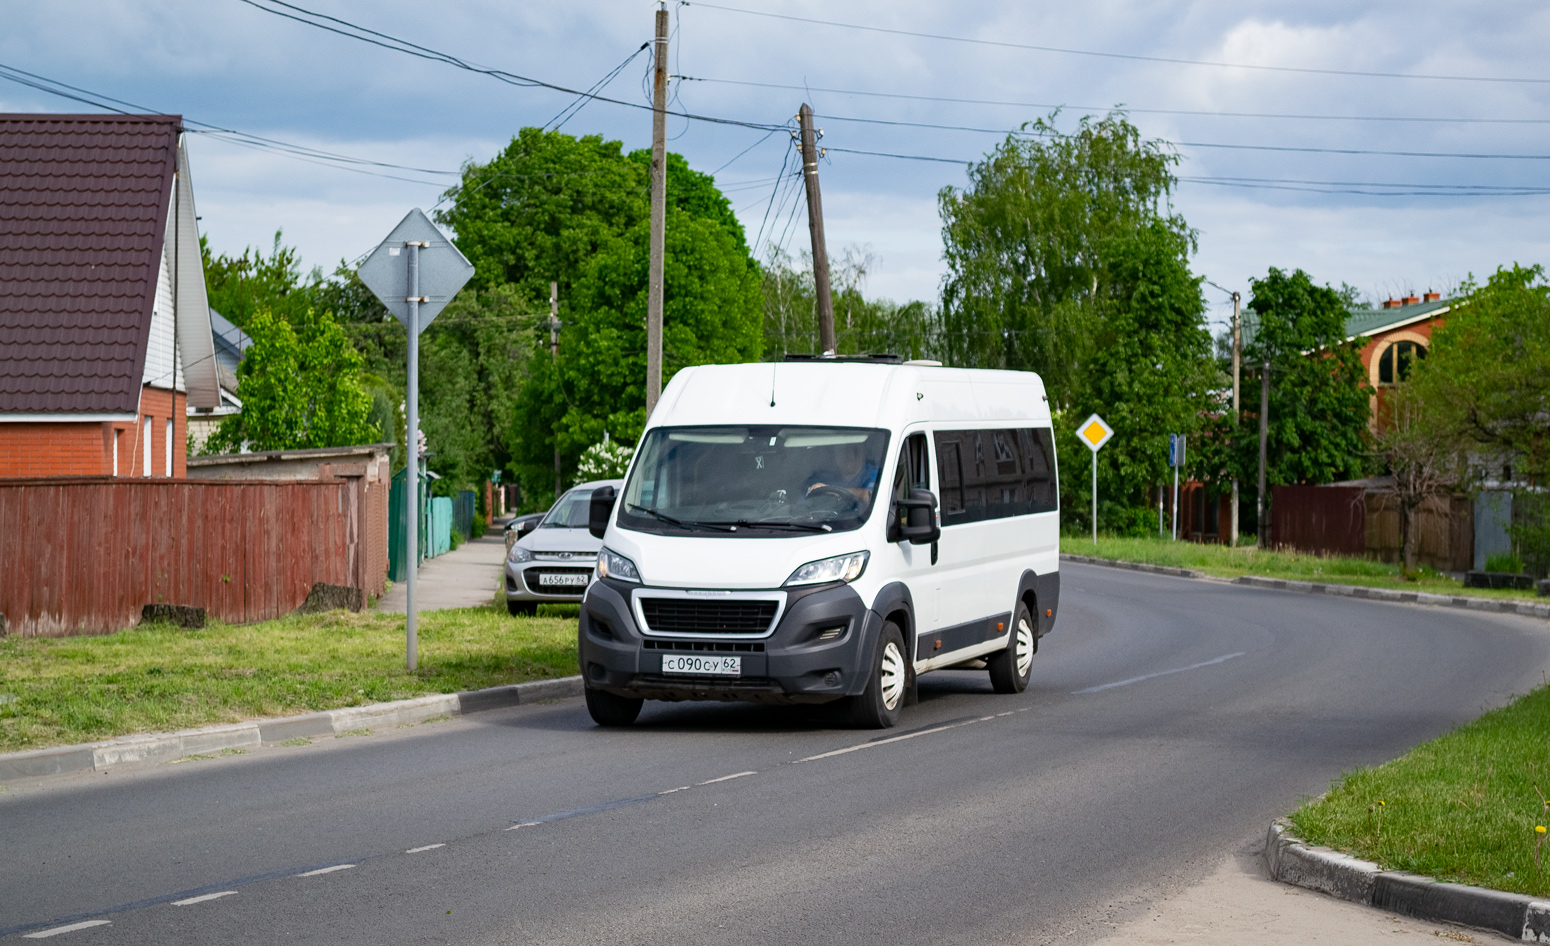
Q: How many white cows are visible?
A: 0